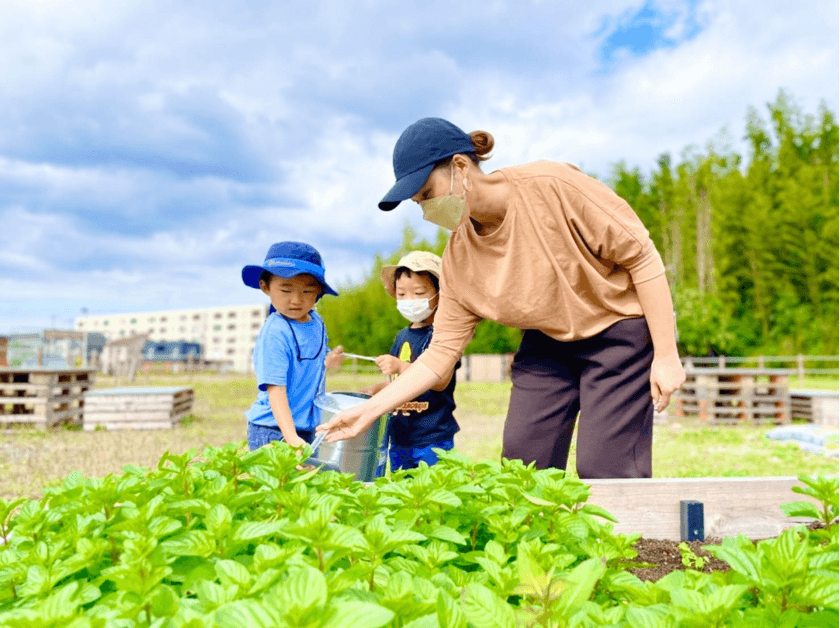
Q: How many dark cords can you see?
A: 1